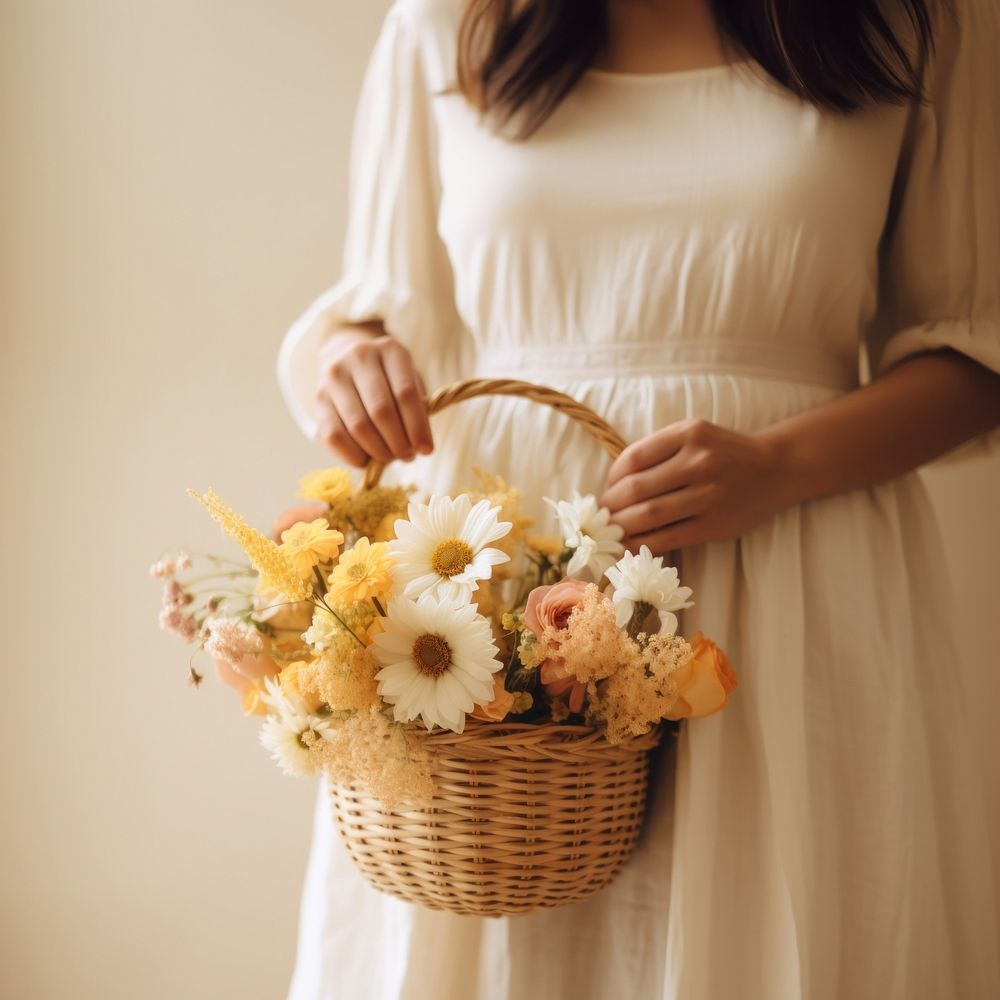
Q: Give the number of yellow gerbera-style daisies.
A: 3